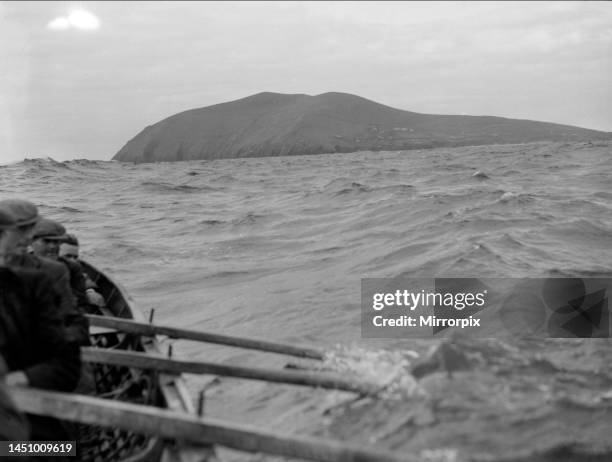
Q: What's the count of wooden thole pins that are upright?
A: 3